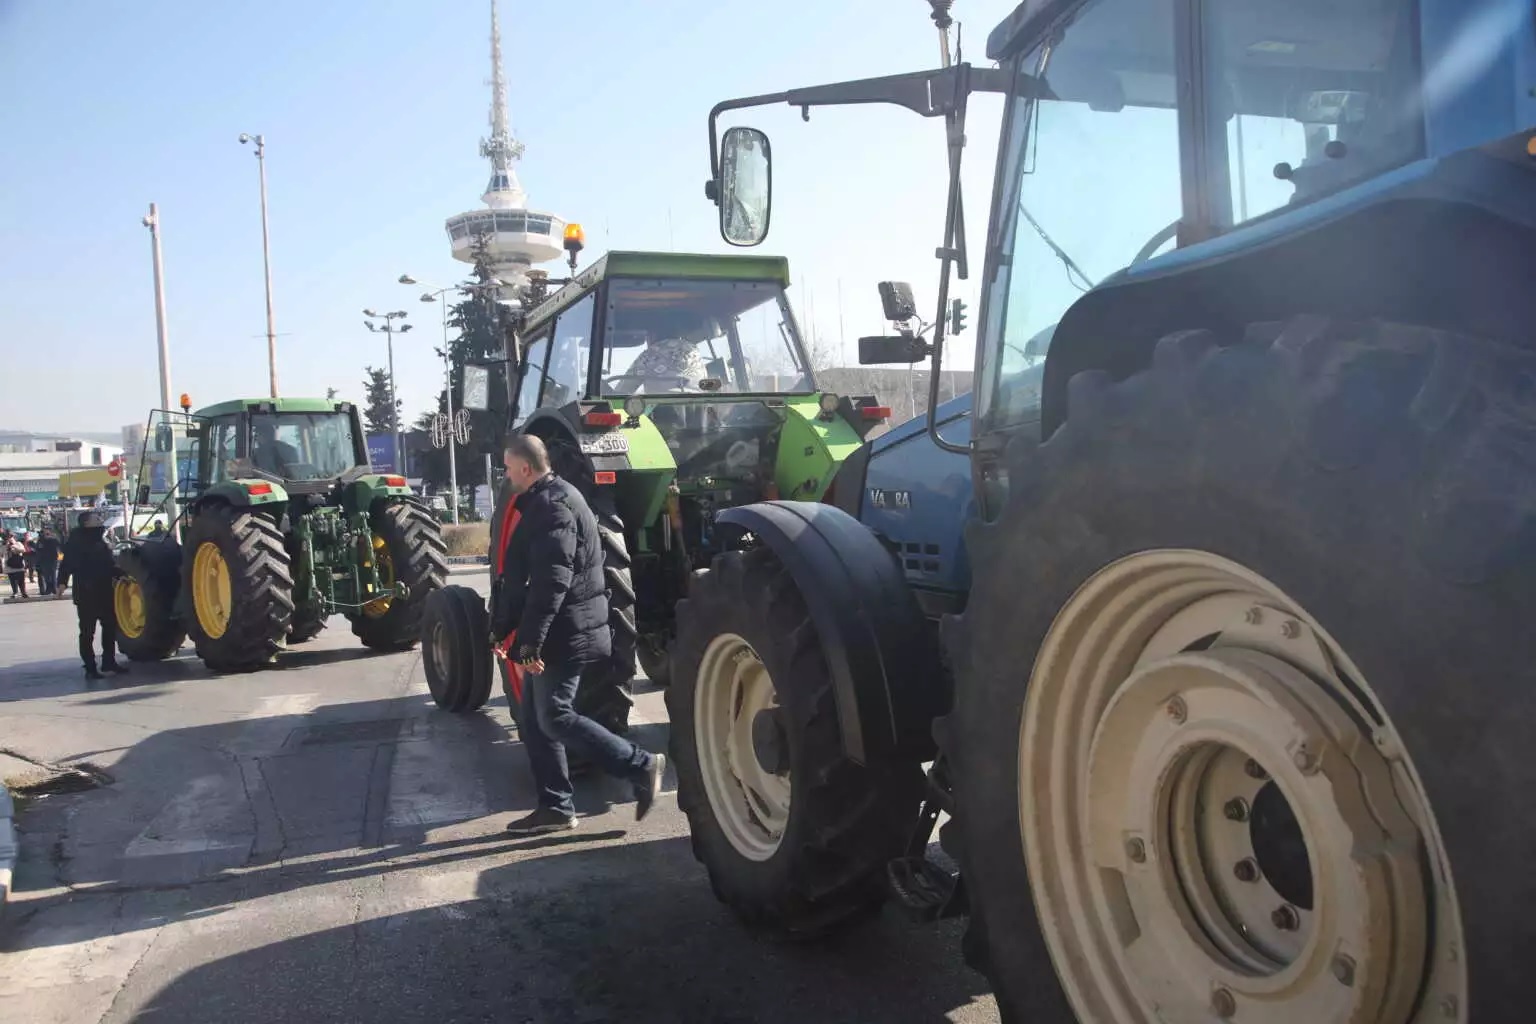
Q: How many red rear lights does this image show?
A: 5